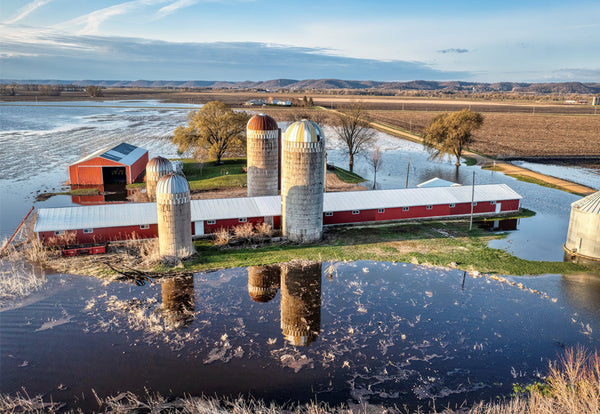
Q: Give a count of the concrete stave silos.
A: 4